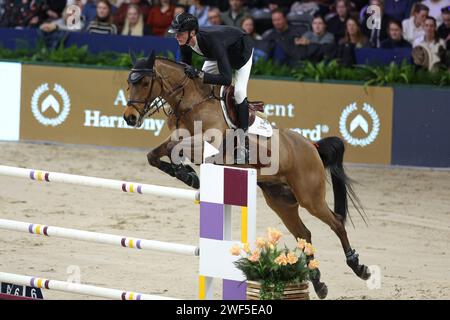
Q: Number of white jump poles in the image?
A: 3